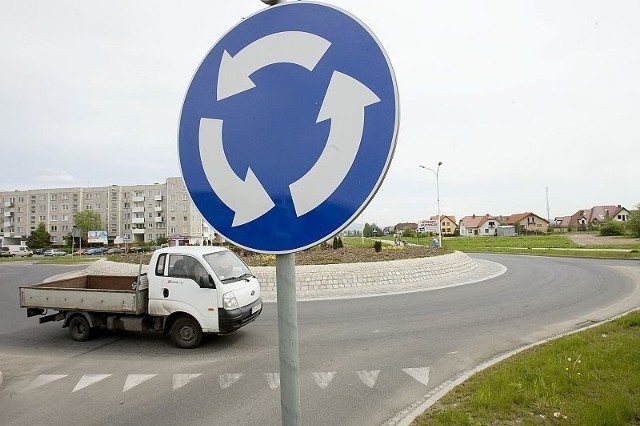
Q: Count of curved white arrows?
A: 3